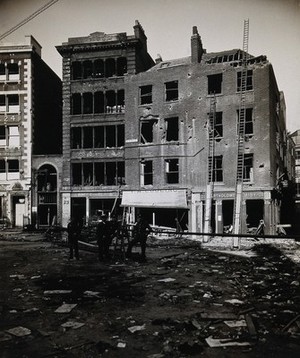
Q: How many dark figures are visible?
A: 3